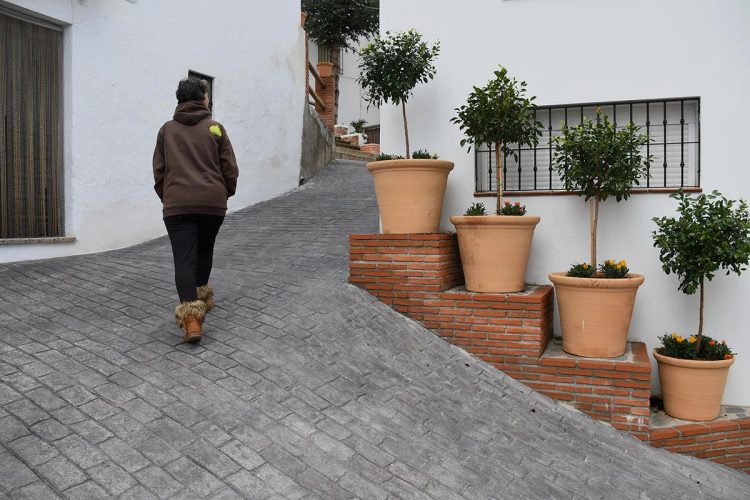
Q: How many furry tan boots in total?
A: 2